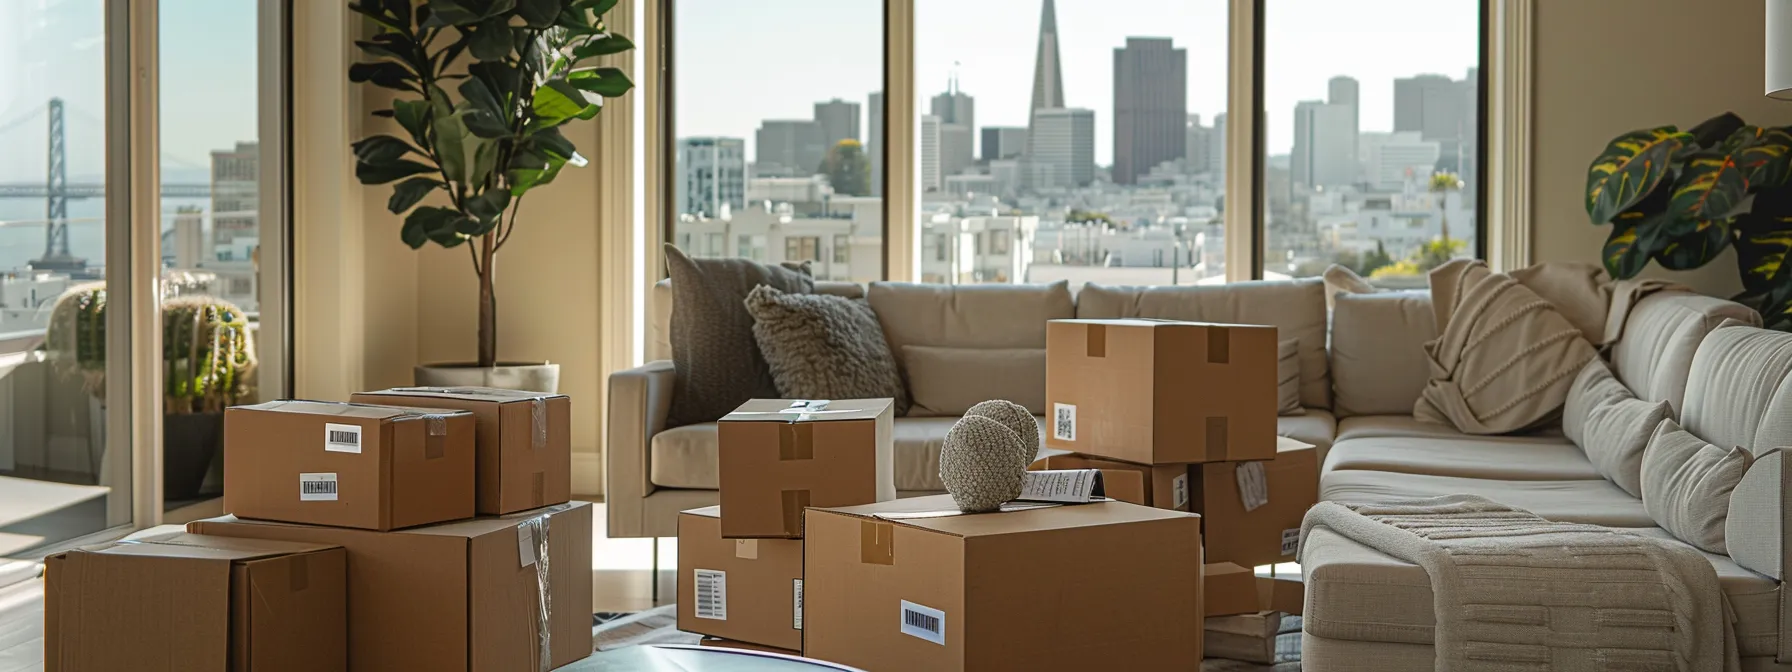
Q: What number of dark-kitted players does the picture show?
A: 0